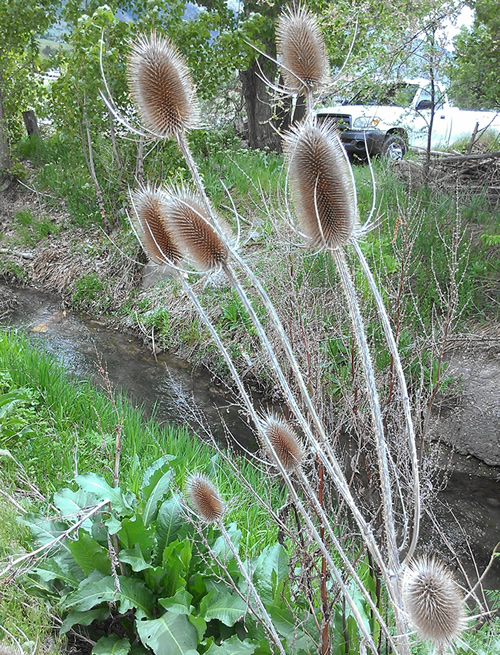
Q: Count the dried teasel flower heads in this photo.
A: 8